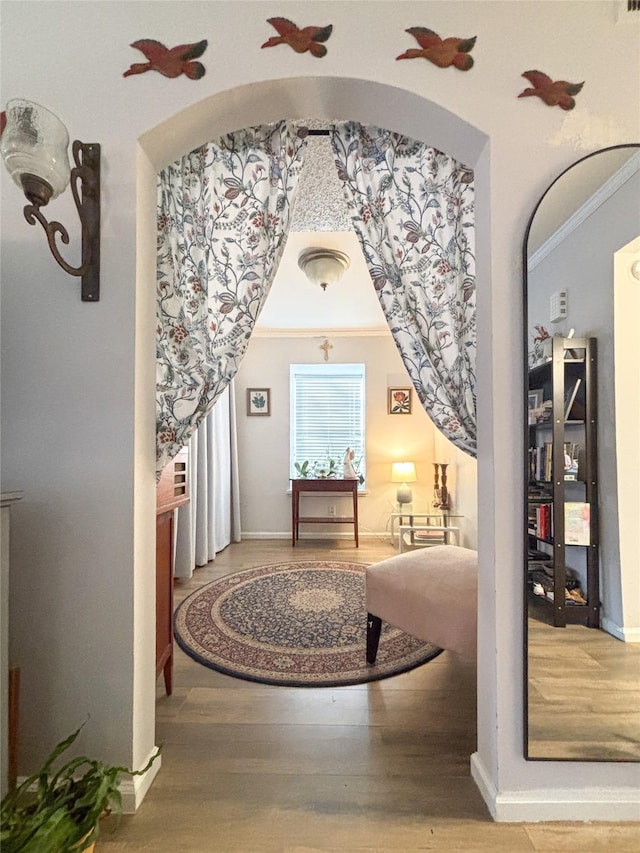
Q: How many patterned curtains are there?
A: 2